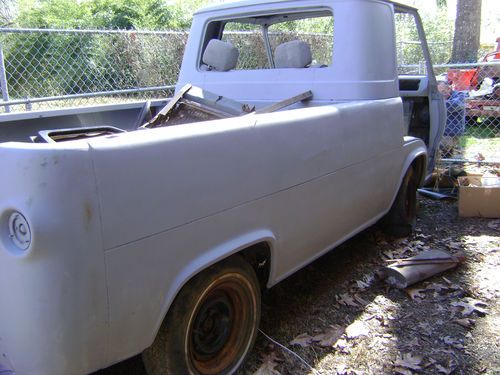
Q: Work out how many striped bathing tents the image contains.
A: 0